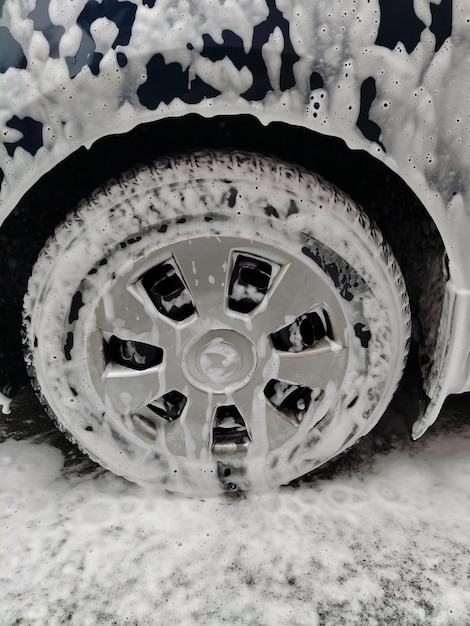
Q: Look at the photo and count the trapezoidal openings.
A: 7